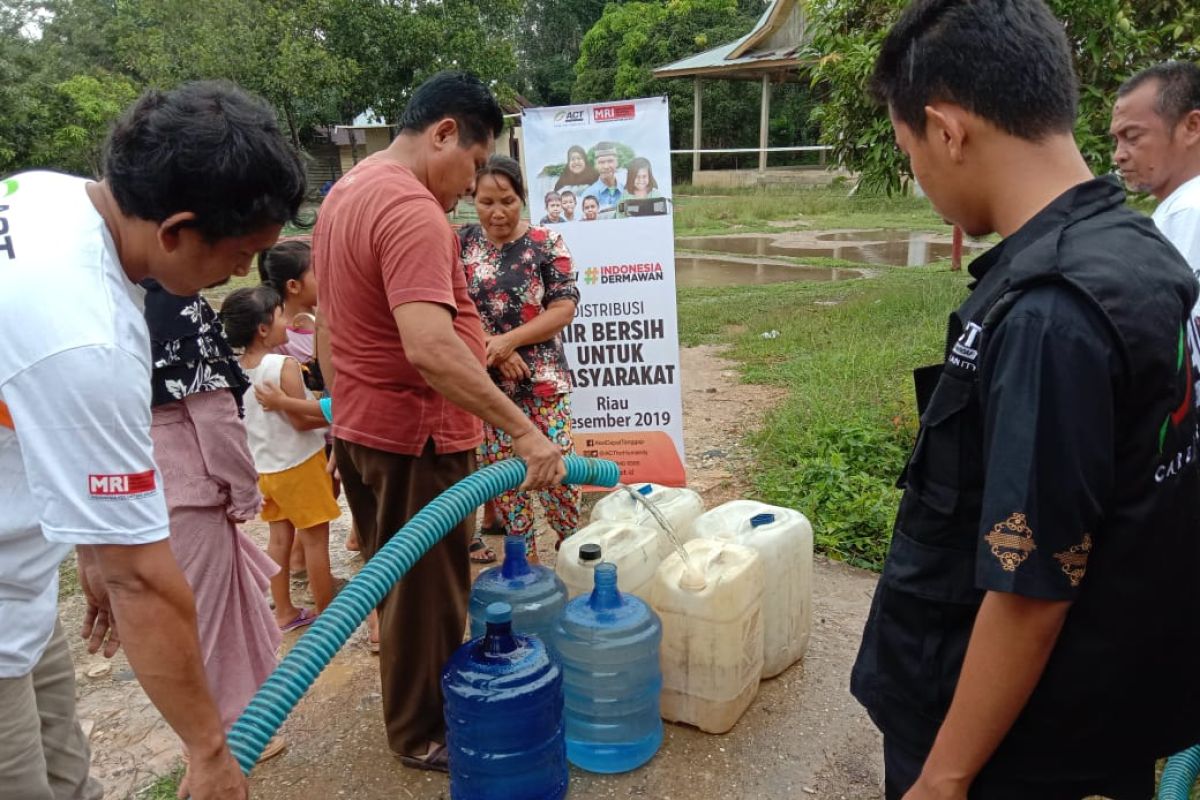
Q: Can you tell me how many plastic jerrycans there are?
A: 4